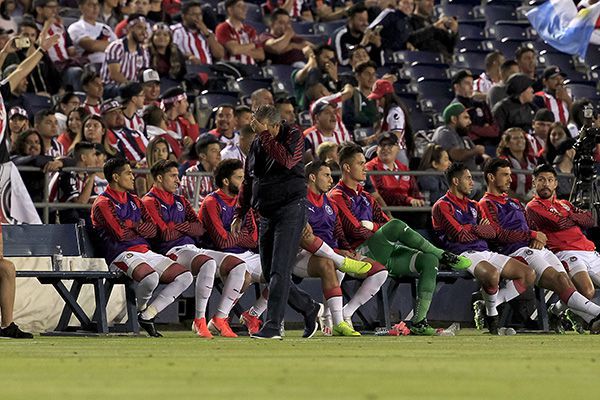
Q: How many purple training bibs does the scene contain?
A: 7